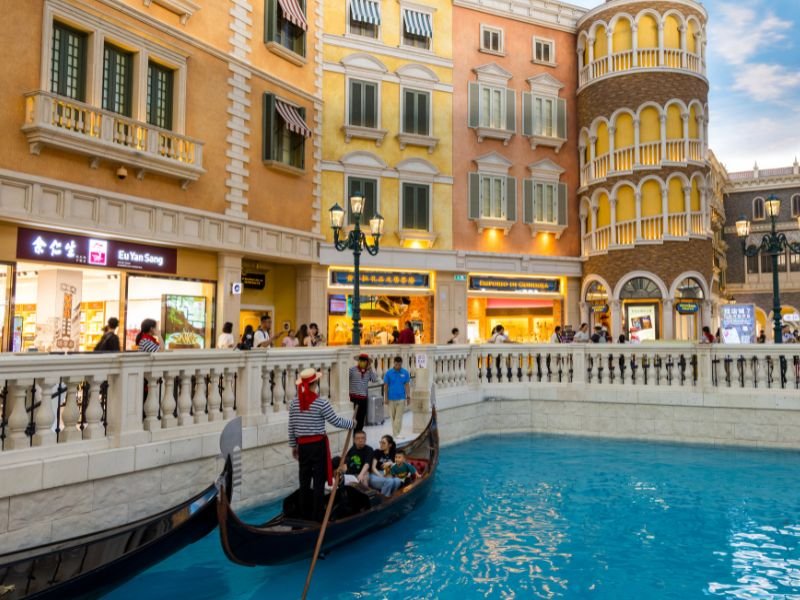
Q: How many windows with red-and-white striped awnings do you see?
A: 2